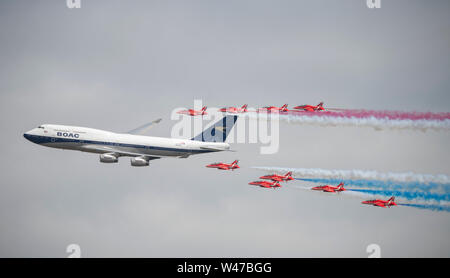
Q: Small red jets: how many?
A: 9